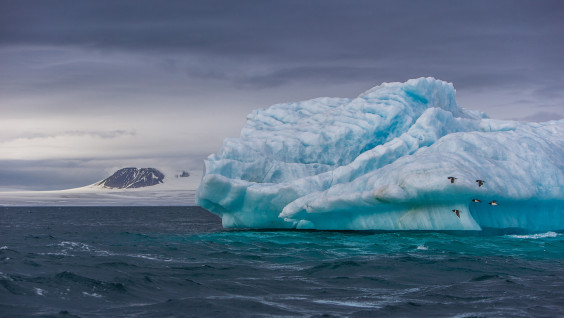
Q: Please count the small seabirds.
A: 5